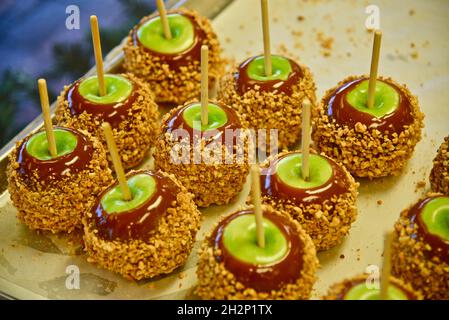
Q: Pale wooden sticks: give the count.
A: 10